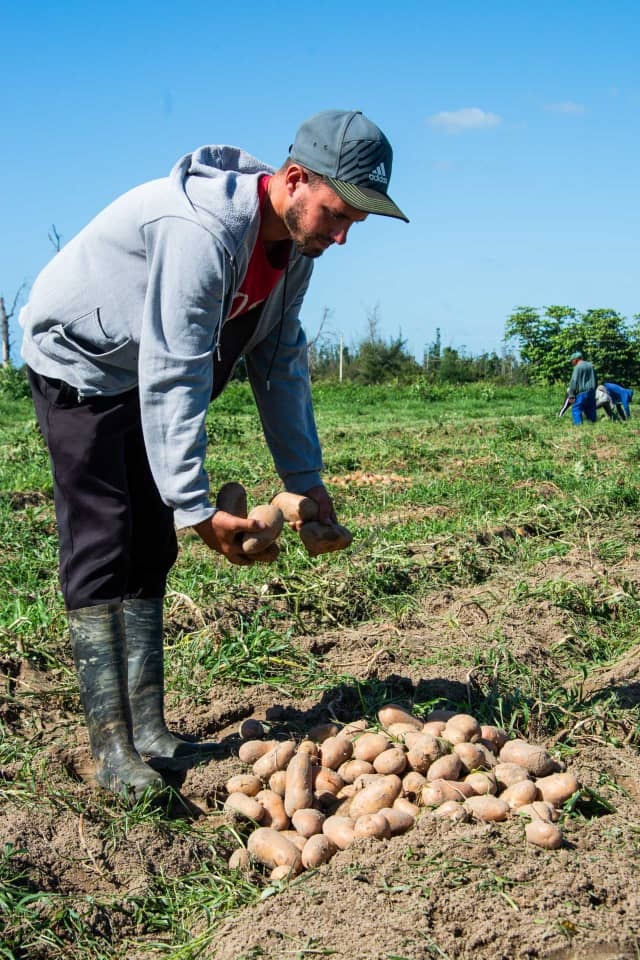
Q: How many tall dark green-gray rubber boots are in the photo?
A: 2